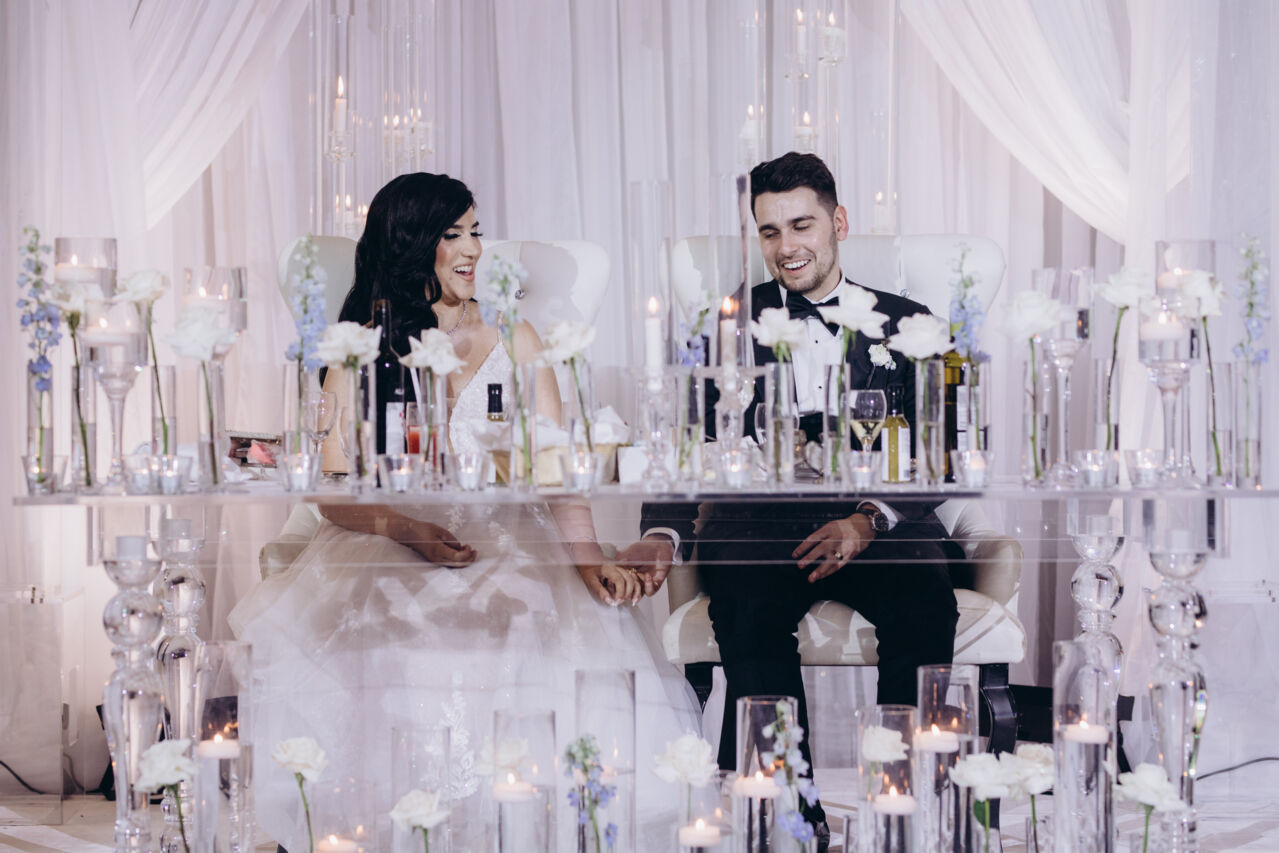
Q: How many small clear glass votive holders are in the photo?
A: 12